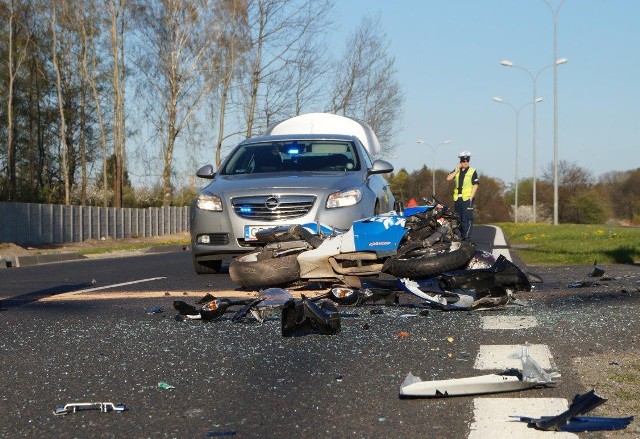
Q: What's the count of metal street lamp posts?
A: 4